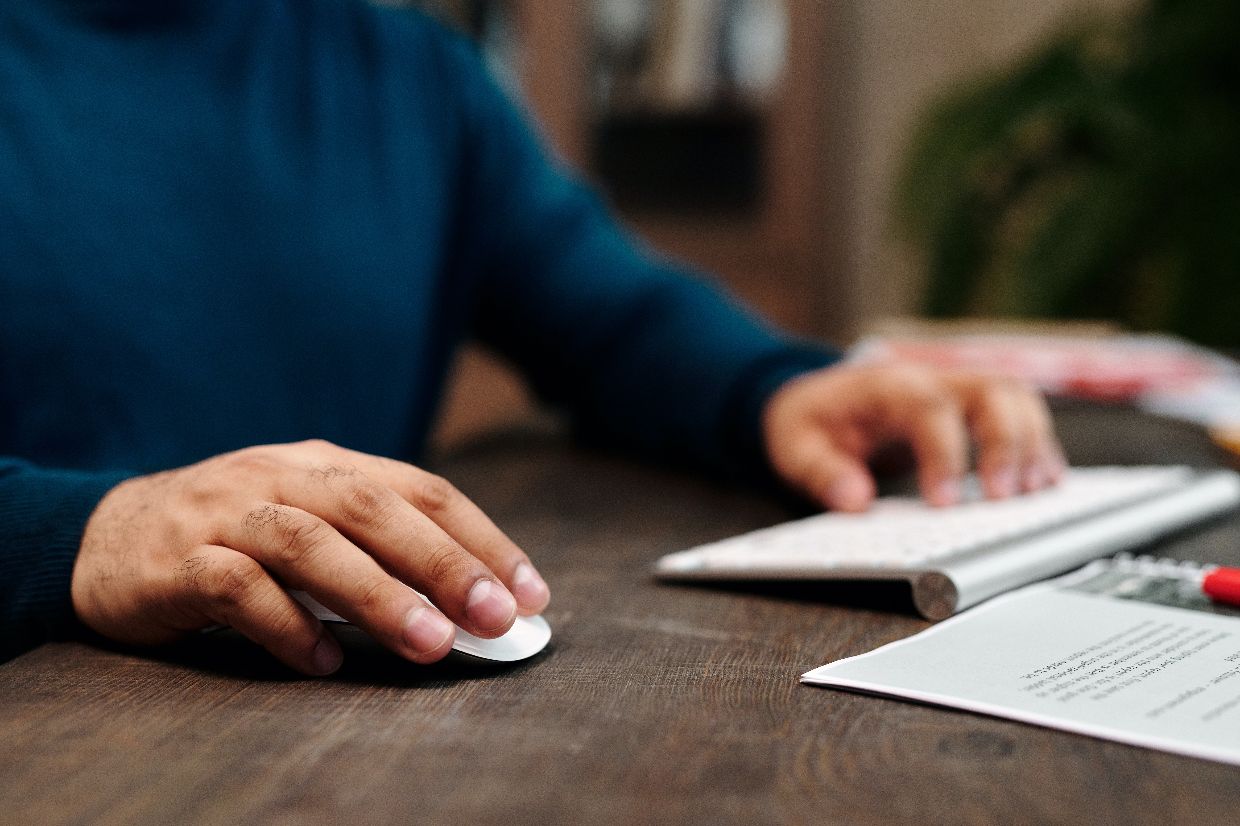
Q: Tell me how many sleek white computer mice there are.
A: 1